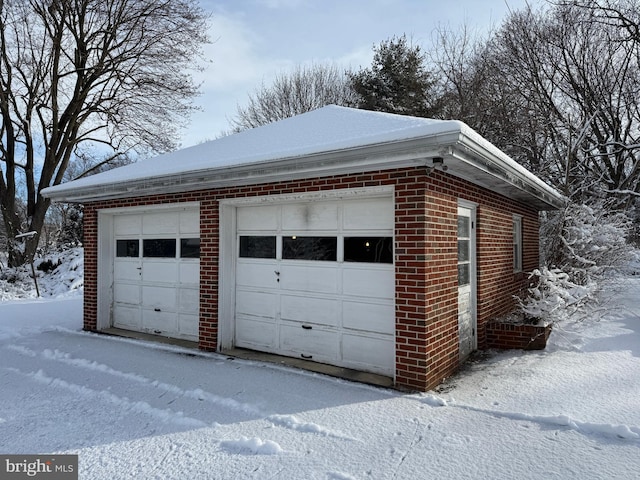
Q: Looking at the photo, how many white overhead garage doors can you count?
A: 2